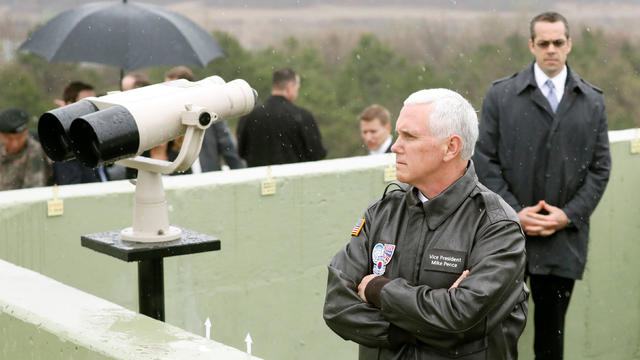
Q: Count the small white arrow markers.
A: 2